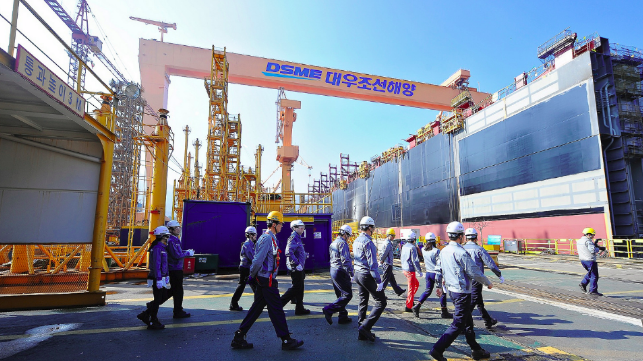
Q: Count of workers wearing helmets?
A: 13